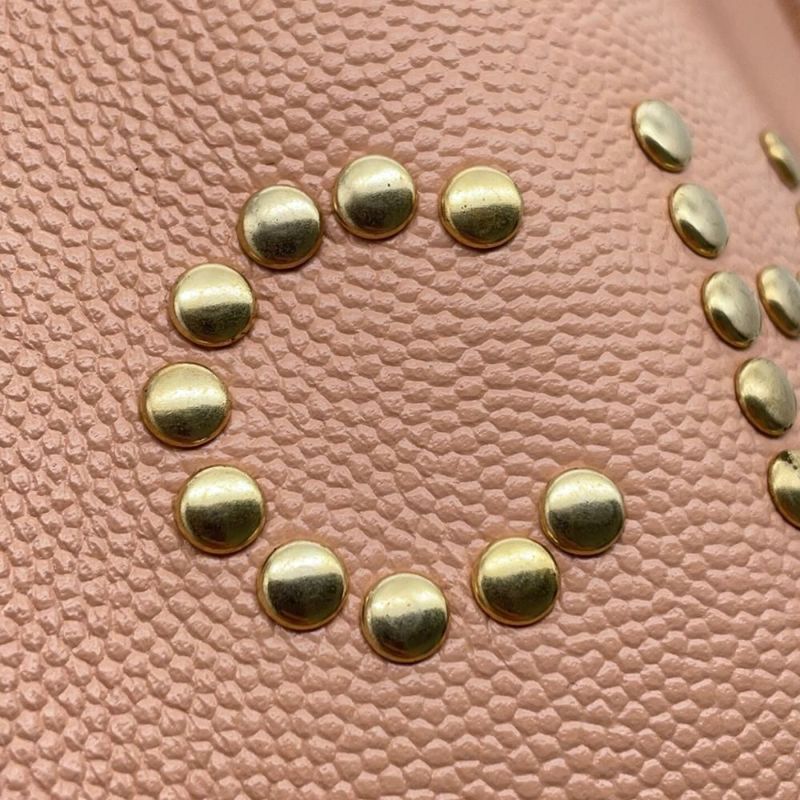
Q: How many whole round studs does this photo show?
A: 14